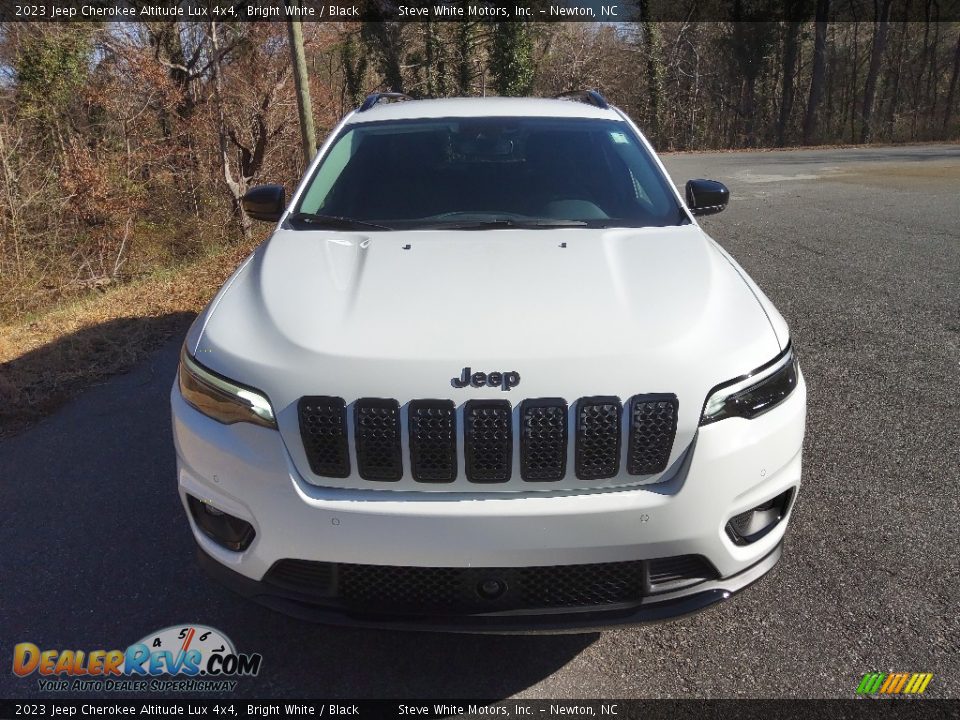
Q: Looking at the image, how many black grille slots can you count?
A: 7